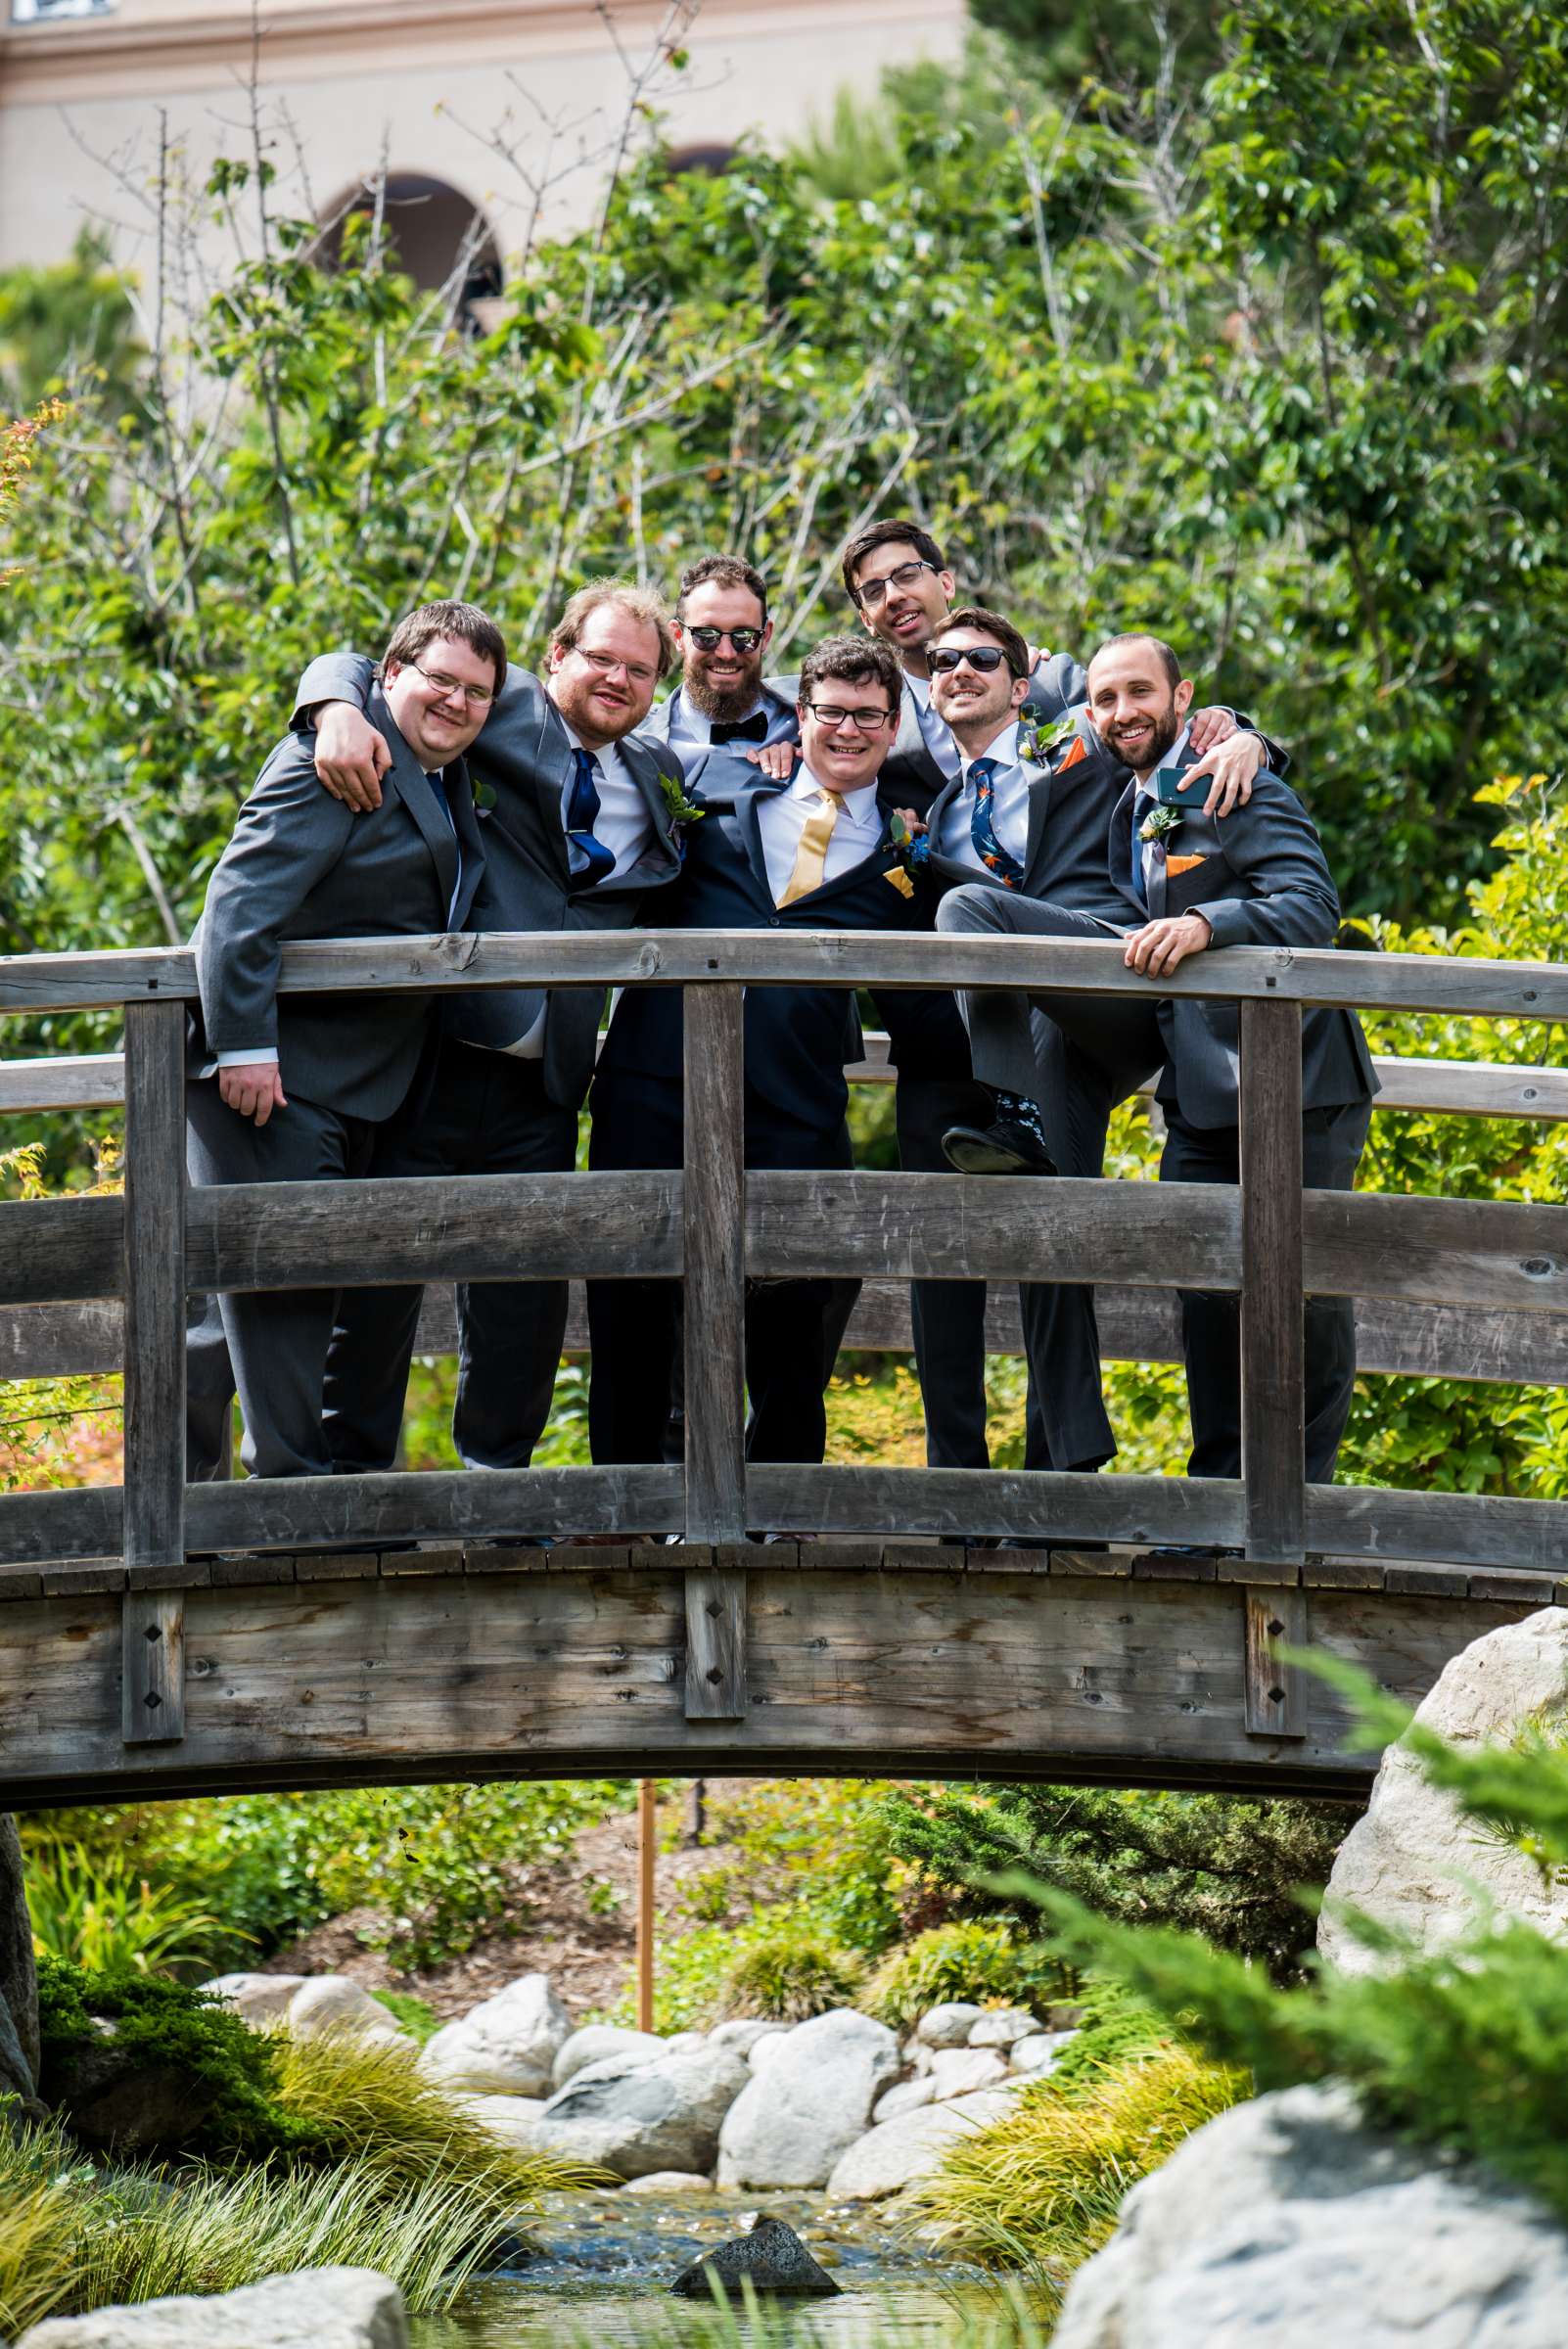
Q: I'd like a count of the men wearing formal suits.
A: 7